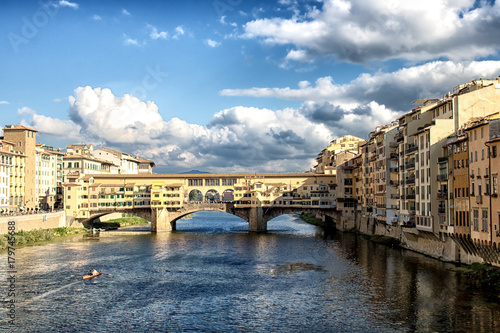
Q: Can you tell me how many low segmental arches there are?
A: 3